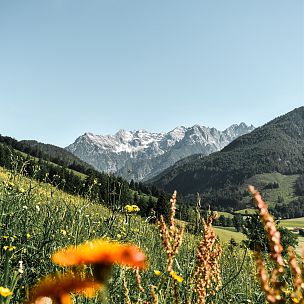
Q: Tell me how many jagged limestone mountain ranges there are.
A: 1